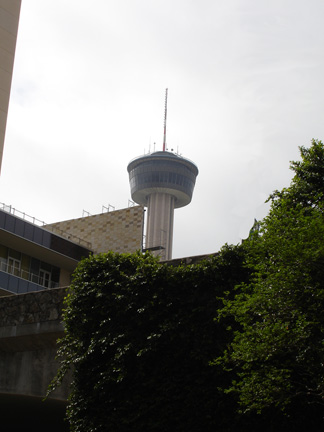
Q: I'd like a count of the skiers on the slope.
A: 0